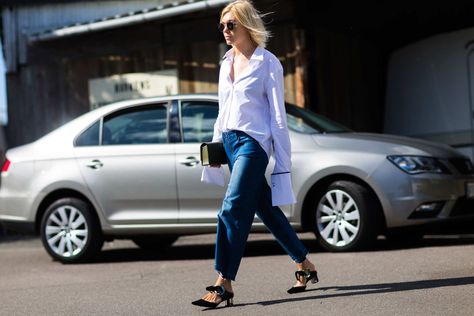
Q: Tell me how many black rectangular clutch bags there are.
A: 1